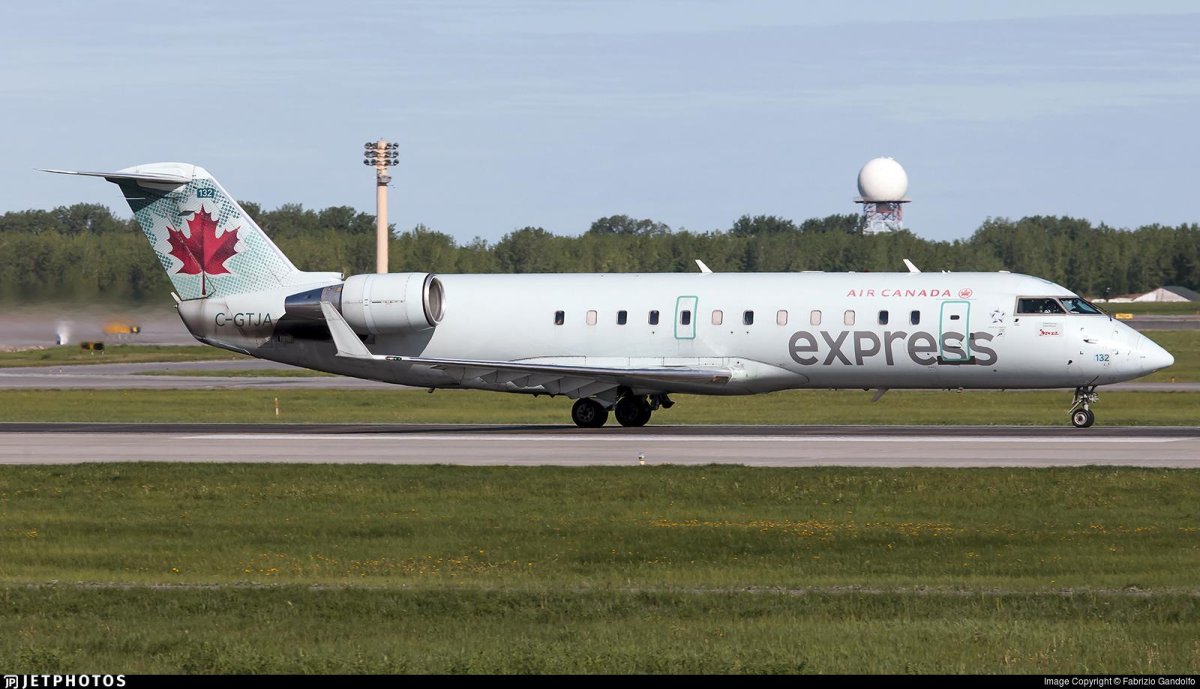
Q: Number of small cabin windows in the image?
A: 12